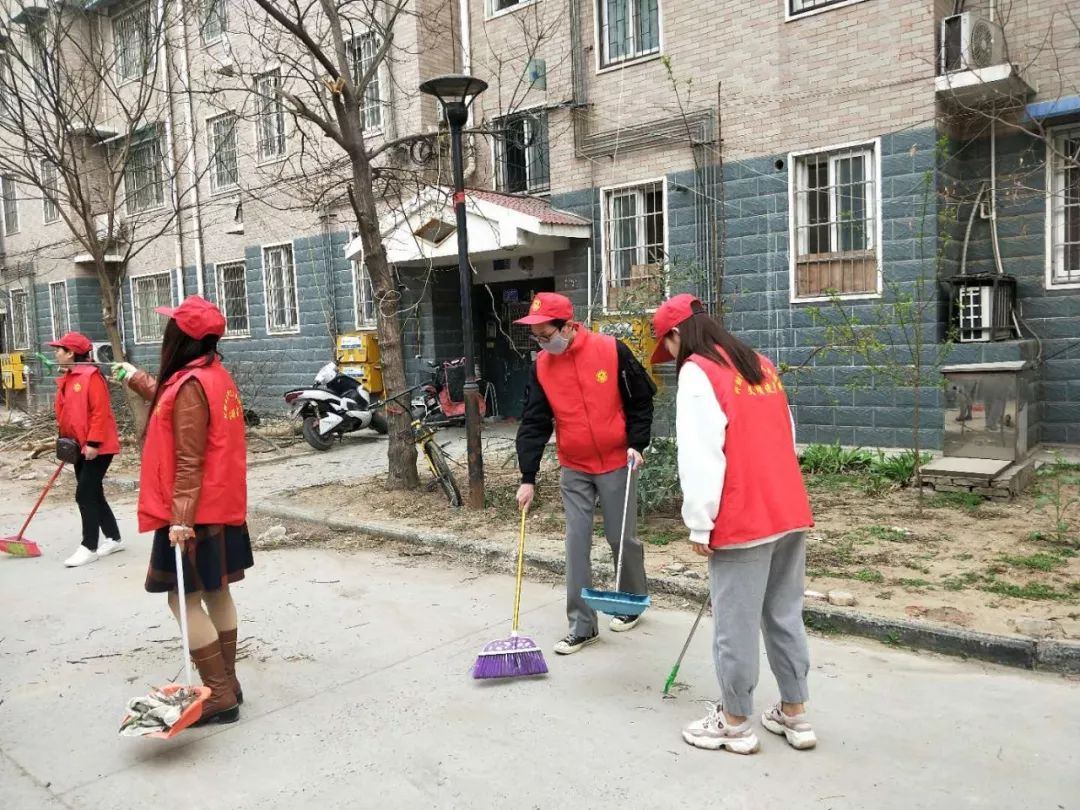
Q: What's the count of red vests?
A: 4